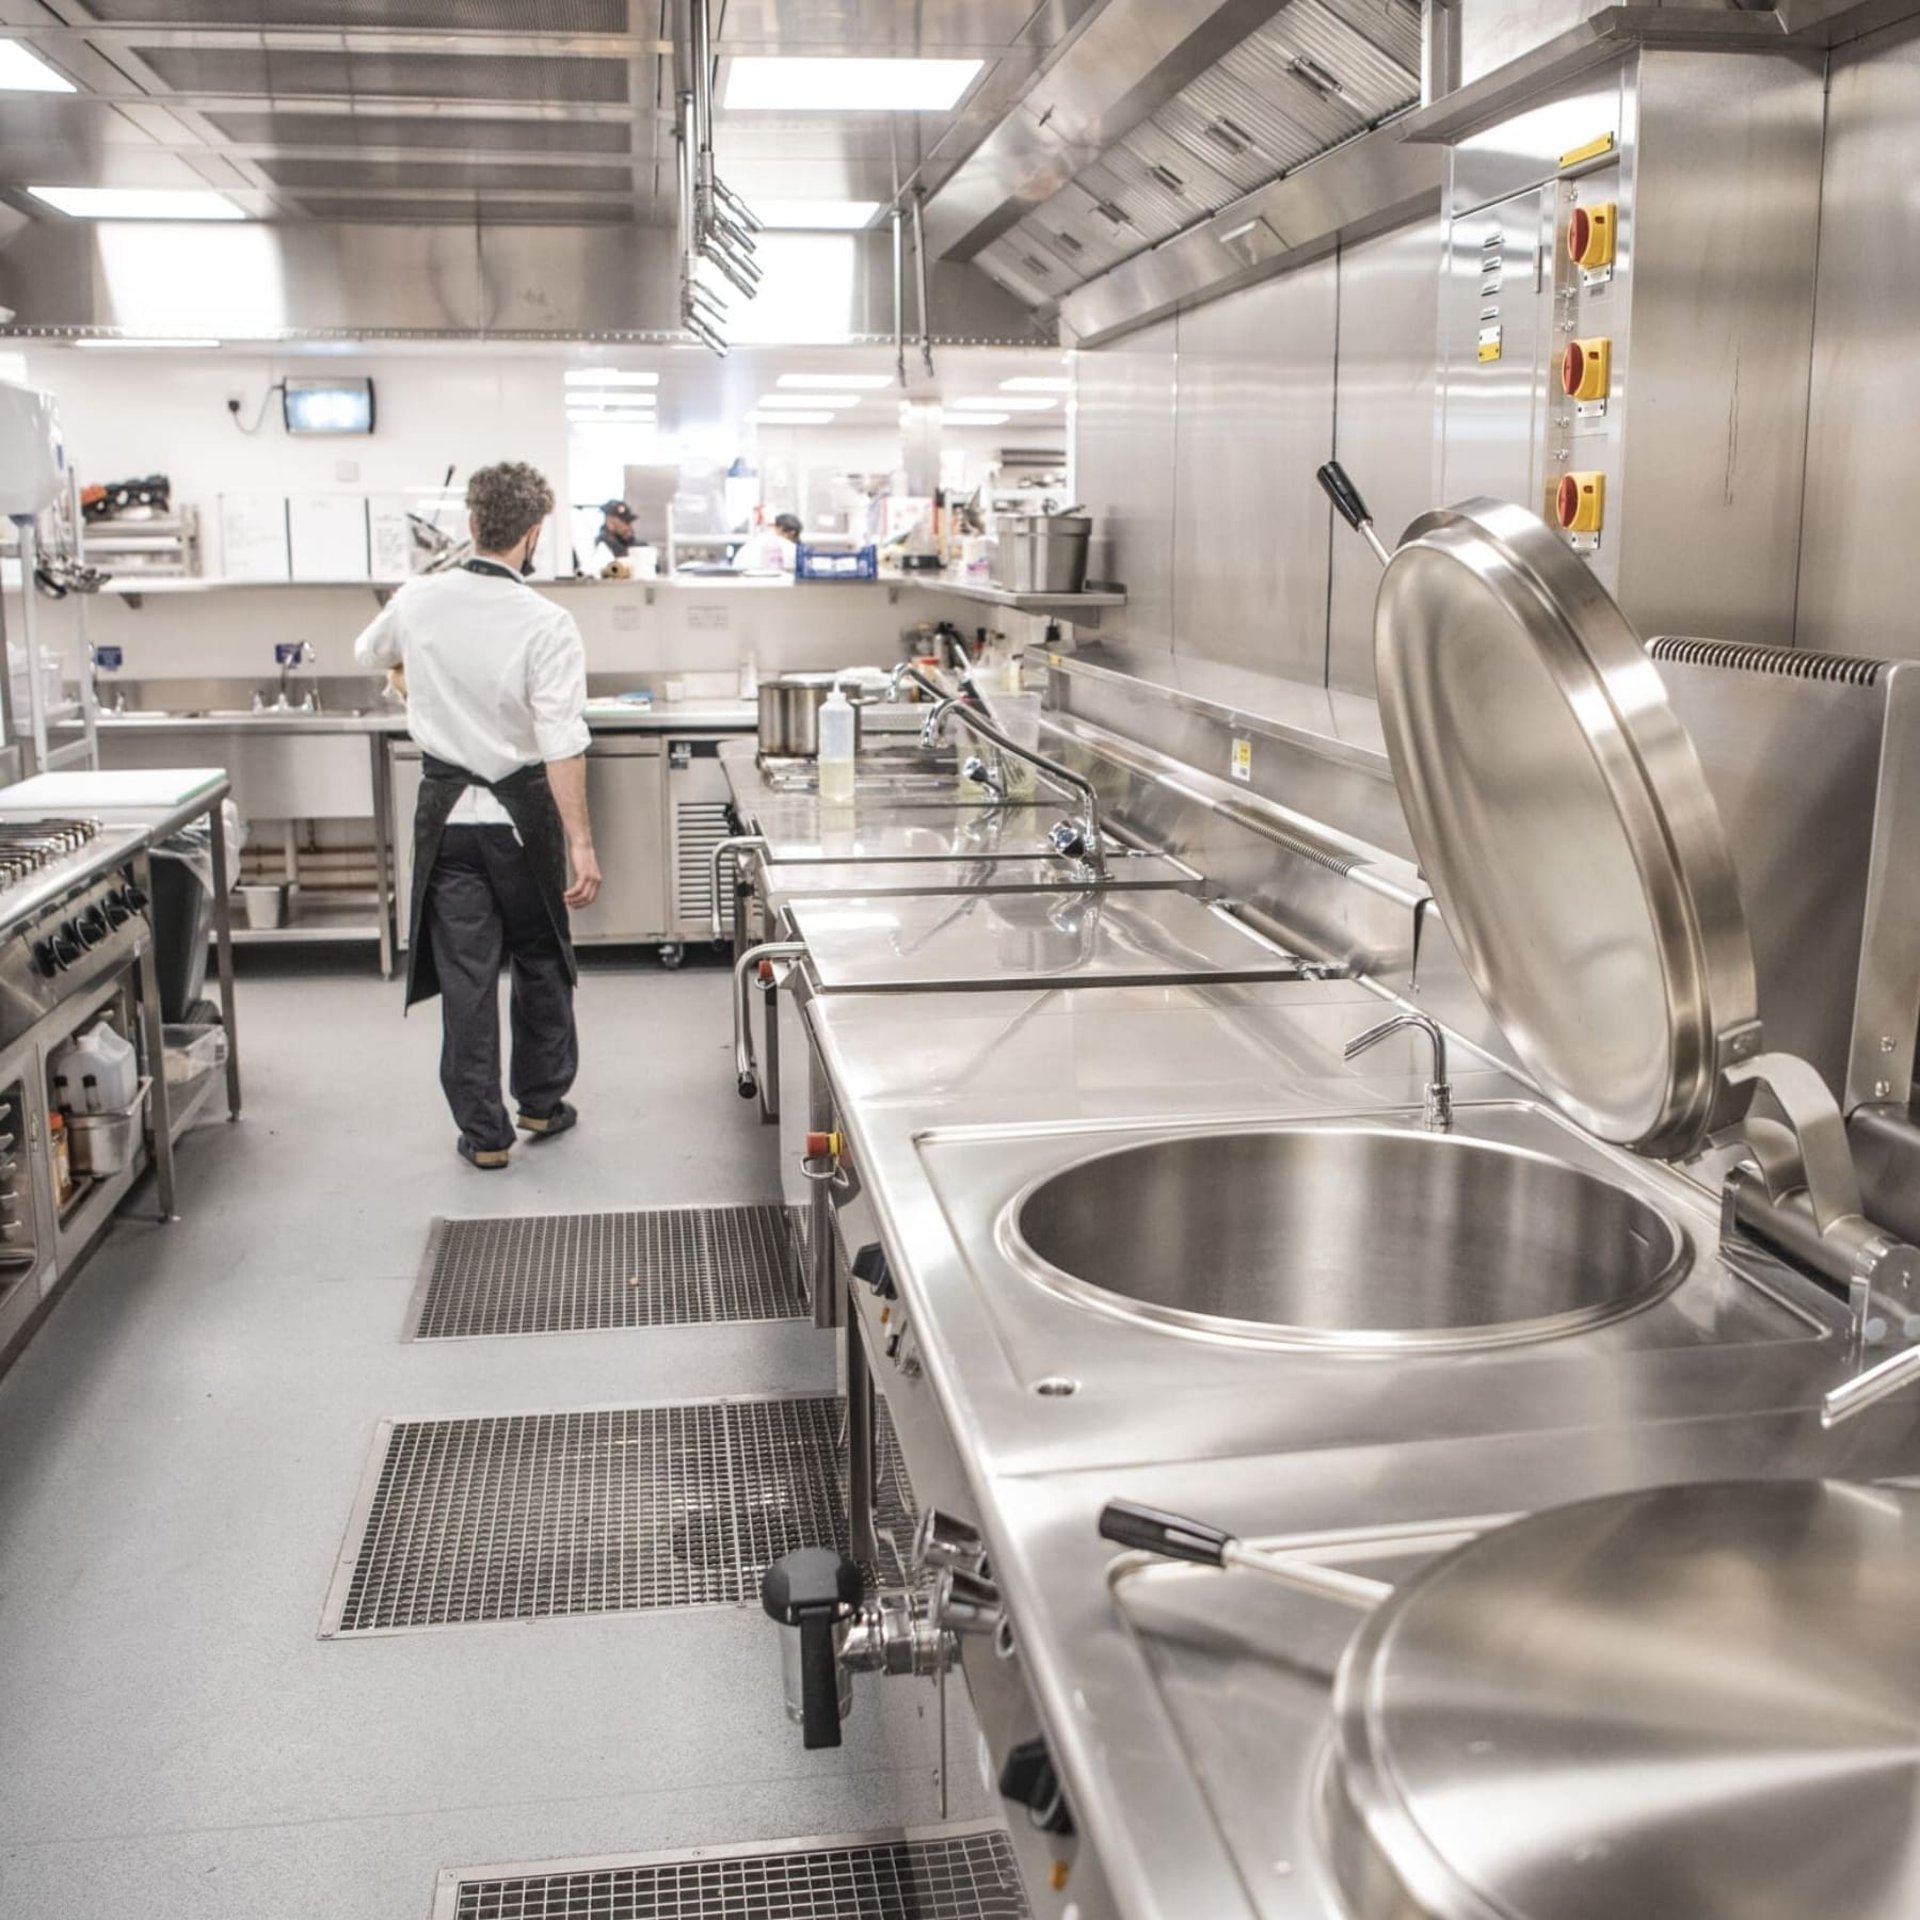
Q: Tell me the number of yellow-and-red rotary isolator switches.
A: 3